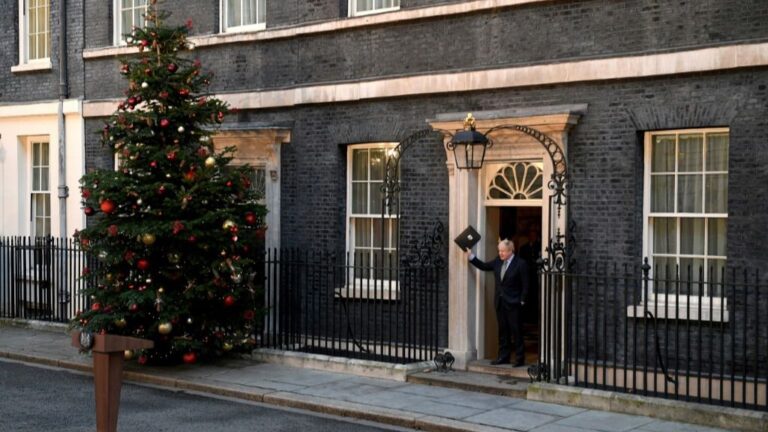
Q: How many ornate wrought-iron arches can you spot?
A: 1